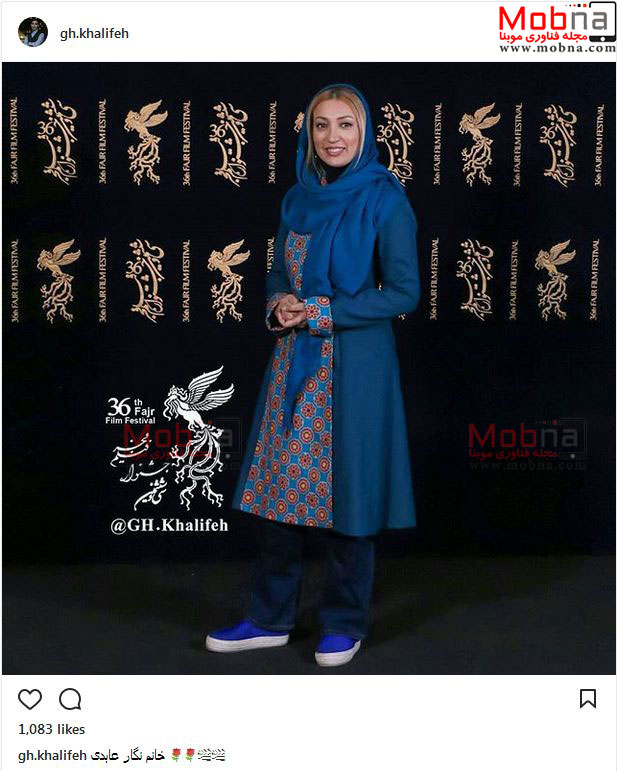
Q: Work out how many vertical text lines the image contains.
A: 14